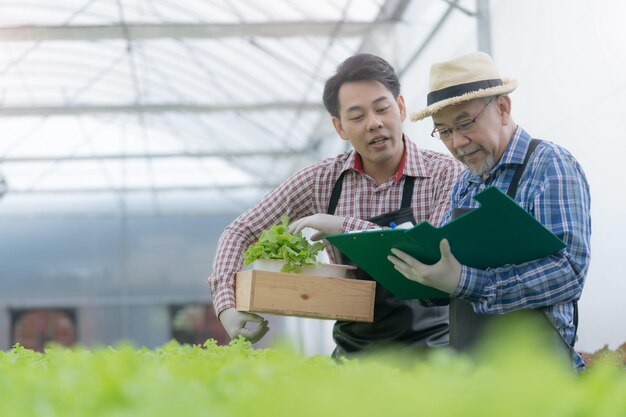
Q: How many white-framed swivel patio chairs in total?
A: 0